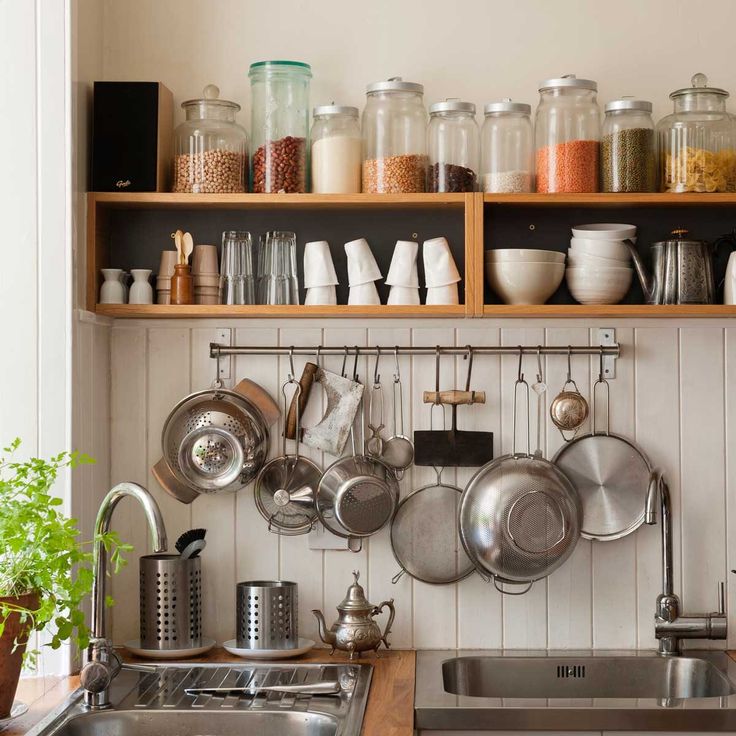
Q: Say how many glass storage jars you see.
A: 9